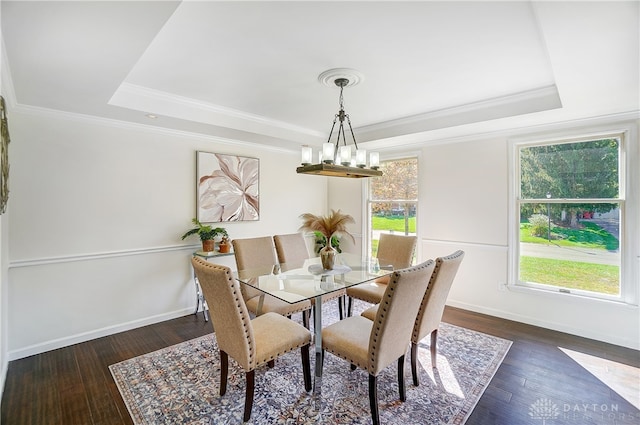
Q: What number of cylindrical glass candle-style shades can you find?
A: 8